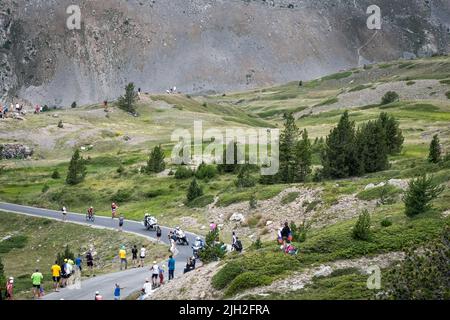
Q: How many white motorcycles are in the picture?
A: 3